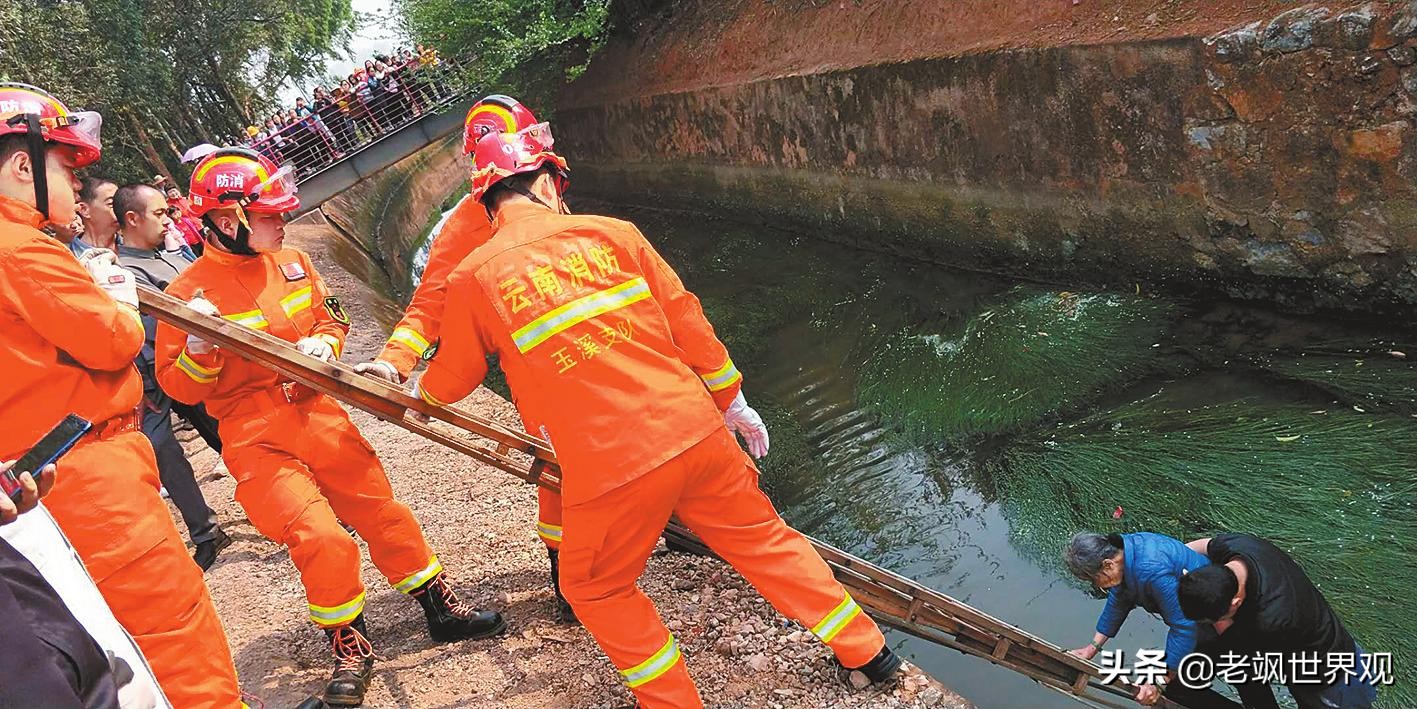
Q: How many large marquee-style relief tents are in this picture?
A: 0